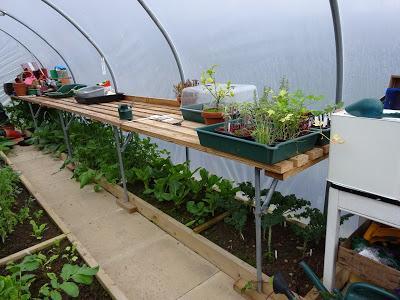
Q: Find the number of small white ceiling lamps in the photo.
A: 0